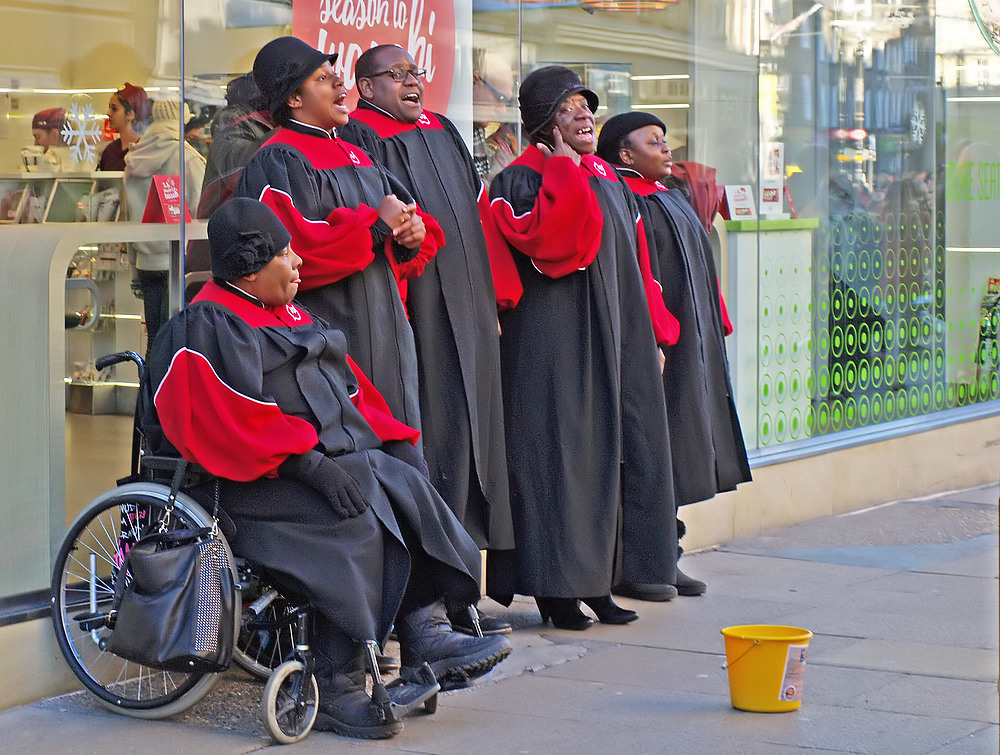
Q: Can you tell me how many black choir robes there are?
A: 5